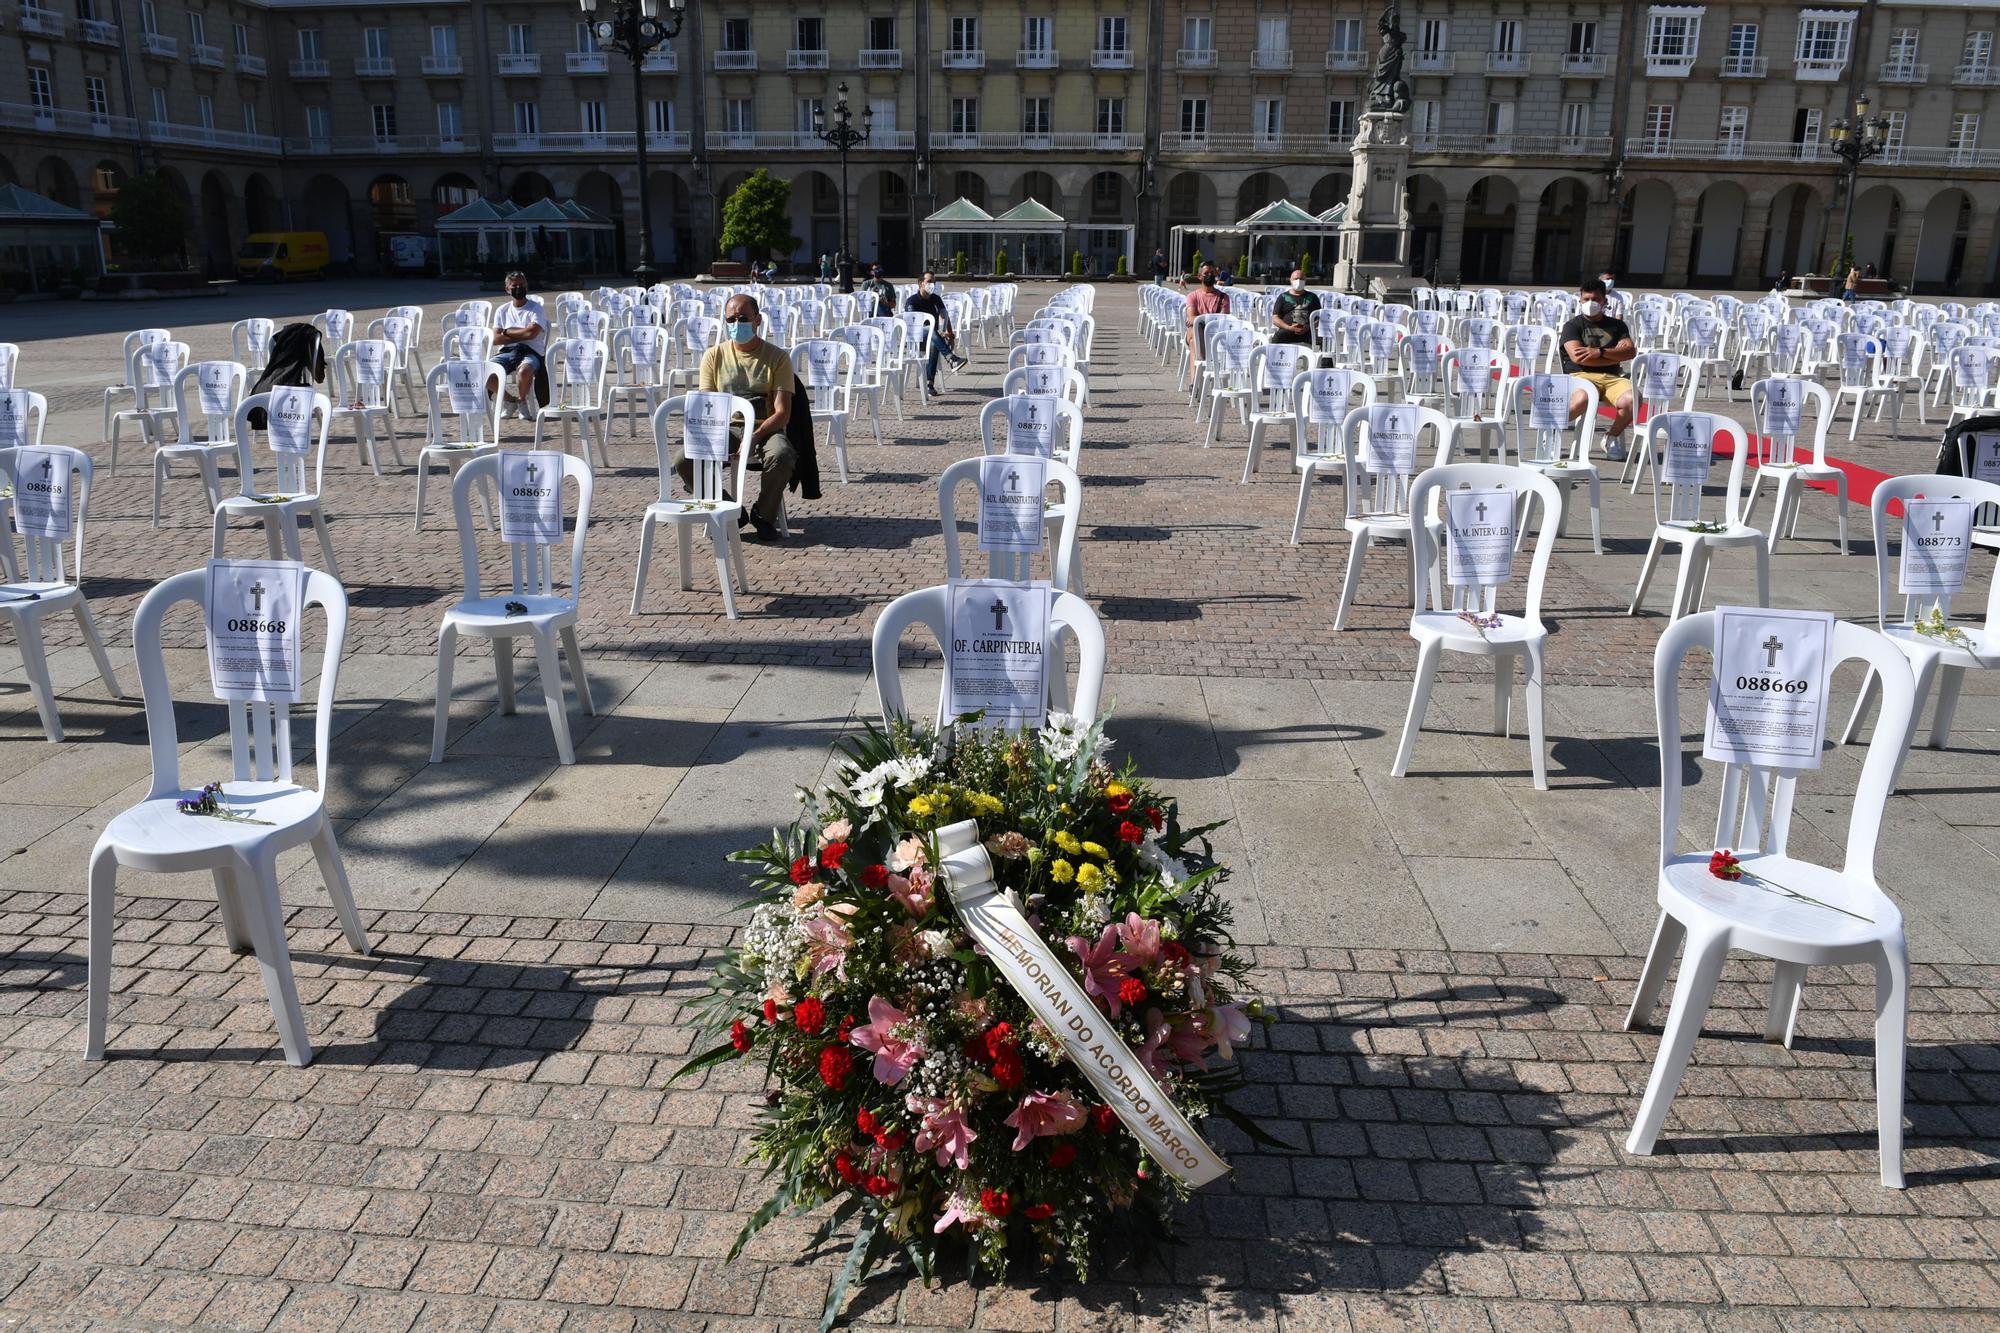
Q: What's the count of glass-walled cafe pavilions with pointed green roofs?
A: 4